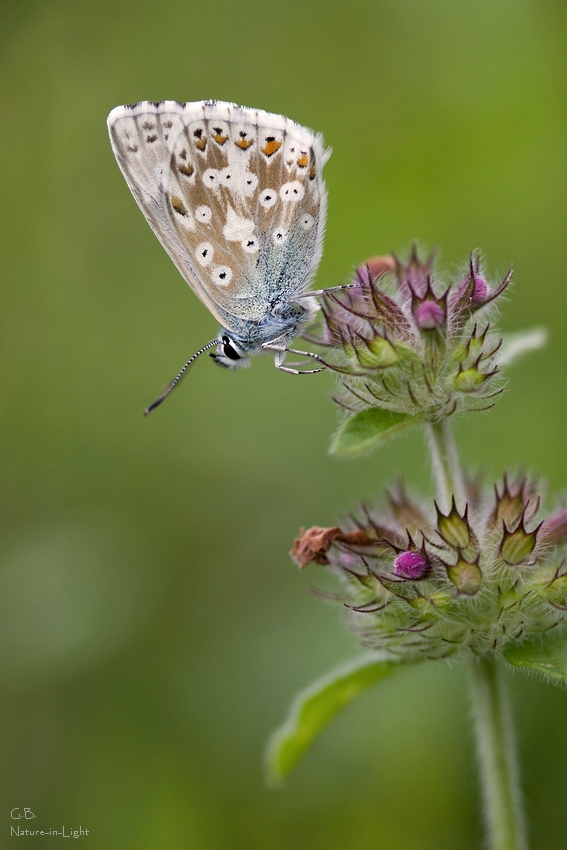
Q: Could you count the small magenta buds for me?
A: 3